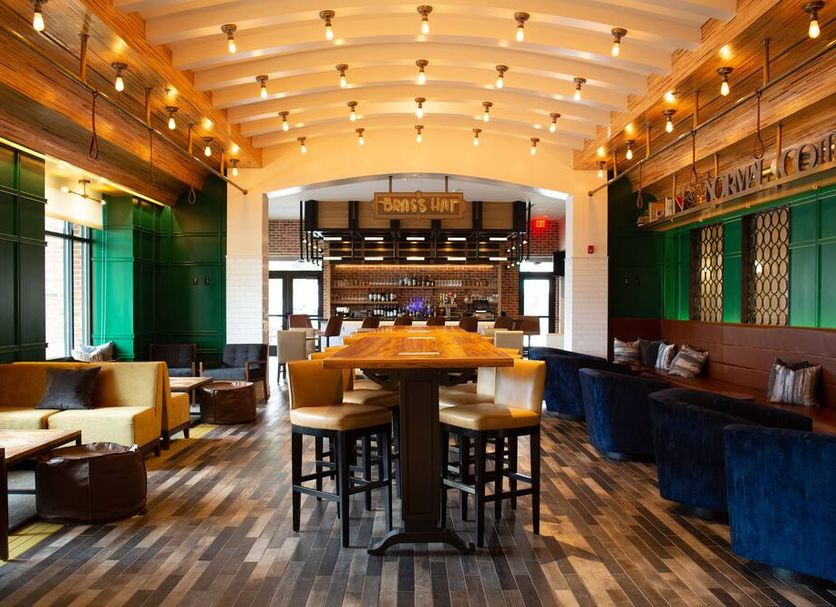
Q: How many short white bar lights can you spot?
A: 10